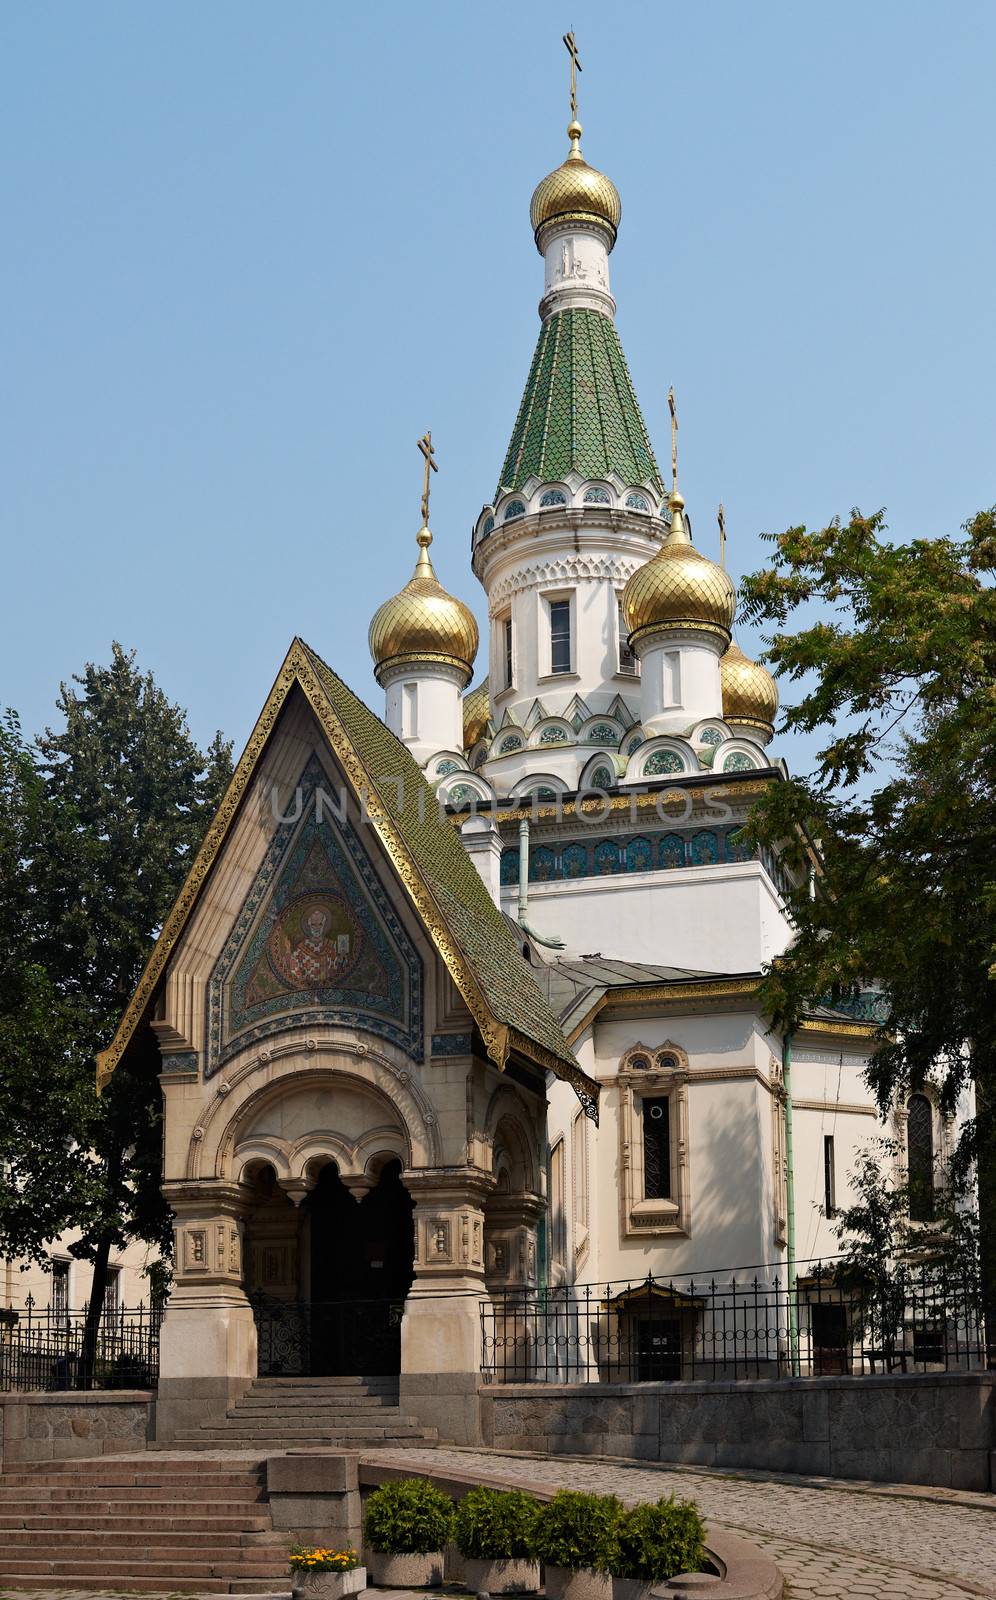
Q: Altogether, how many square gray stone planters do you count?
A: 1